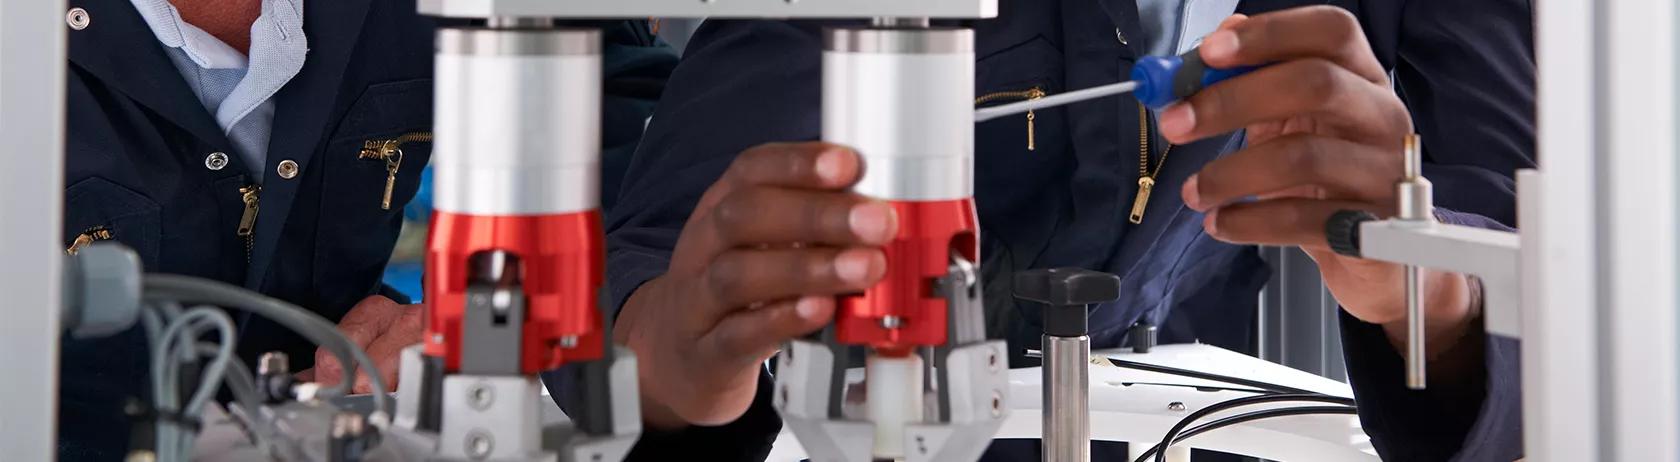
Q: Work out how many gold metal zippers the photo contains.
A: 5